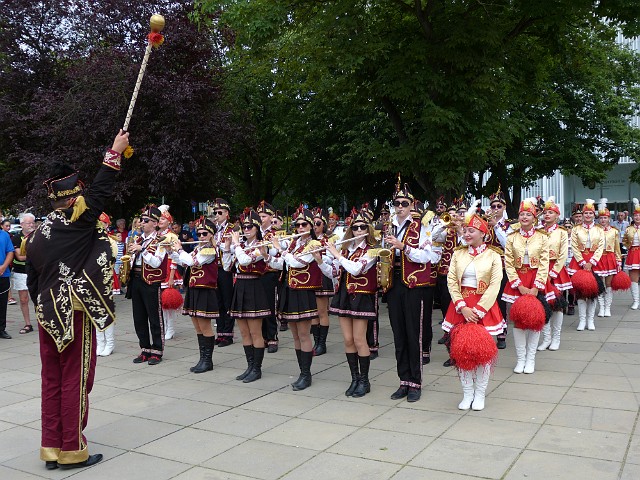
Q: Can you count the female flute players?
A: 4